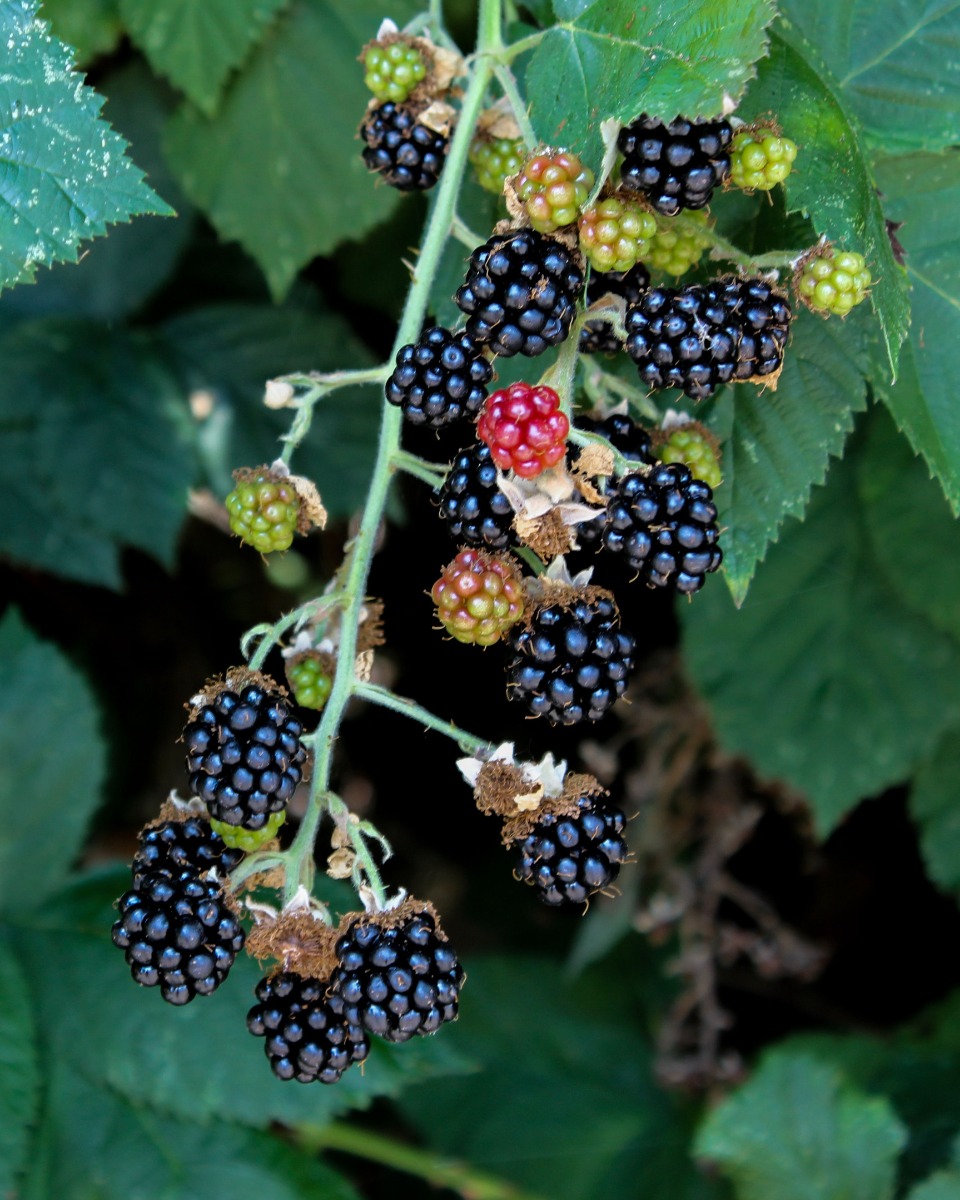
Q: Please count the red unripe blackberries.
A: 1